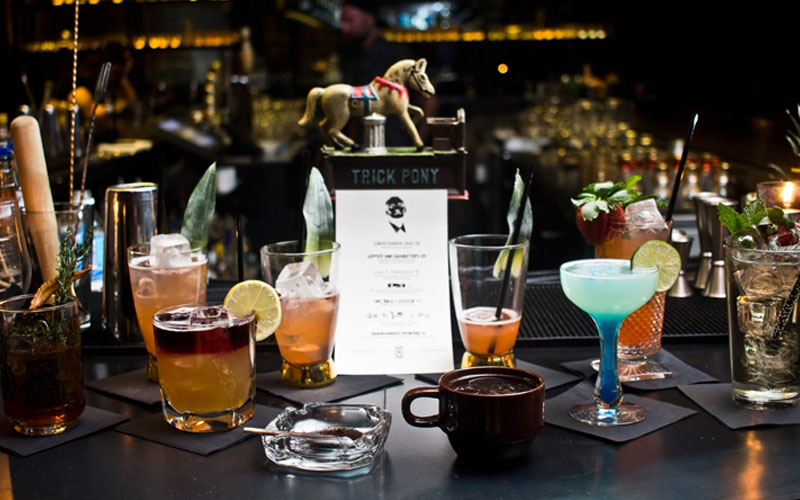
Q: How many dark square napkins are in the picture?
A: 8